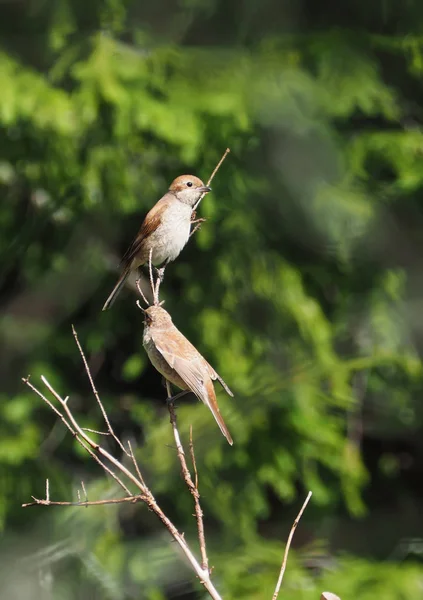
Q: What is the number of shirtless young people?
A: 0